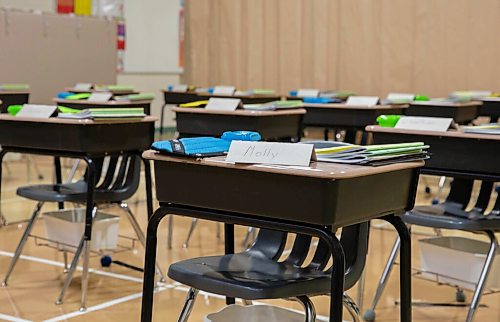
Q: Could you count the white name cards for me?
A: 11